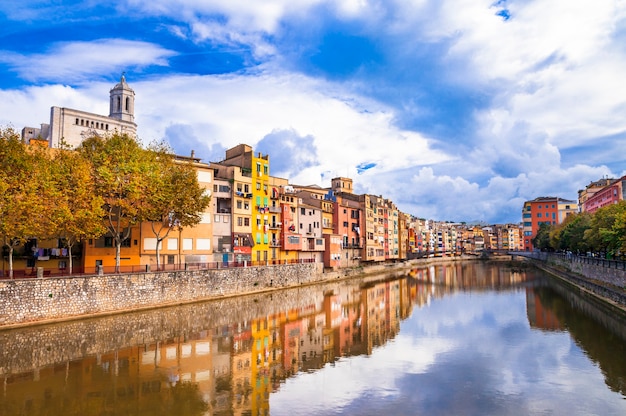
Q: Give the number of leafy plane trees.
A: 4